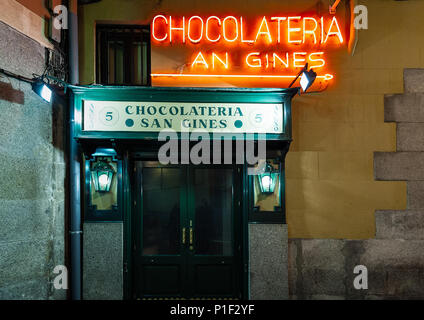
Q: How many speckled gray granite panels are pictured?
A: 2